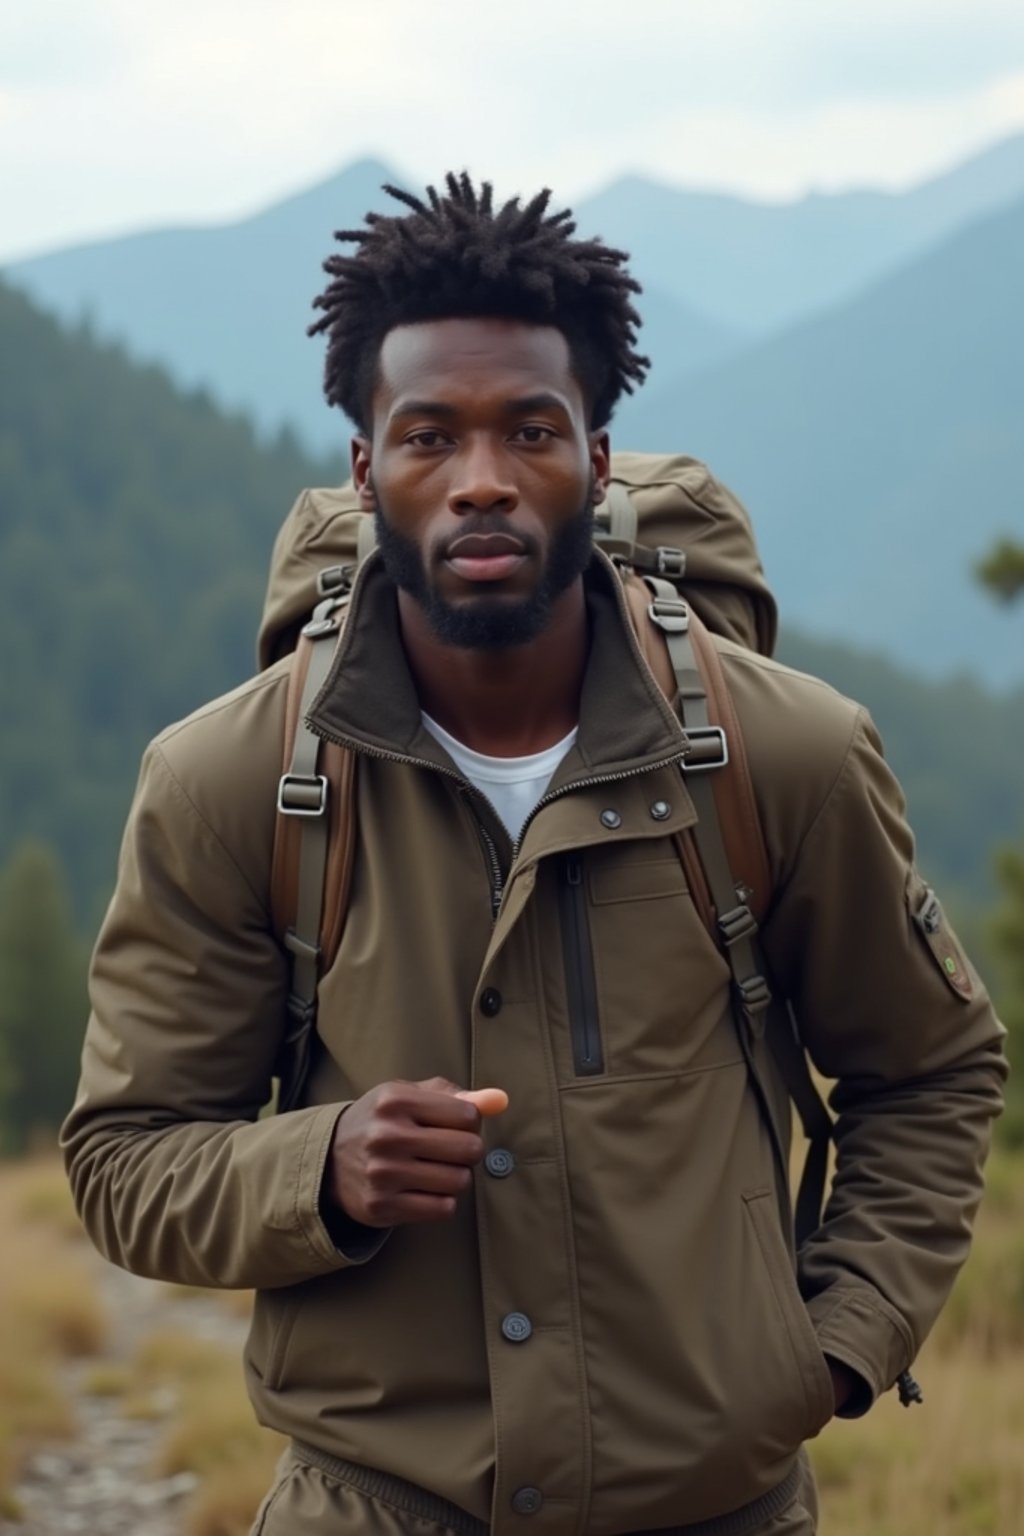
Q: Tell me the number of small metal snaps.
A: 2